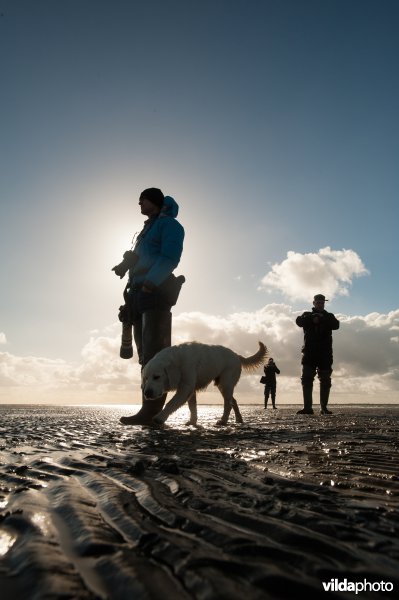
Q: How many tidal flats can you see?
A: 1